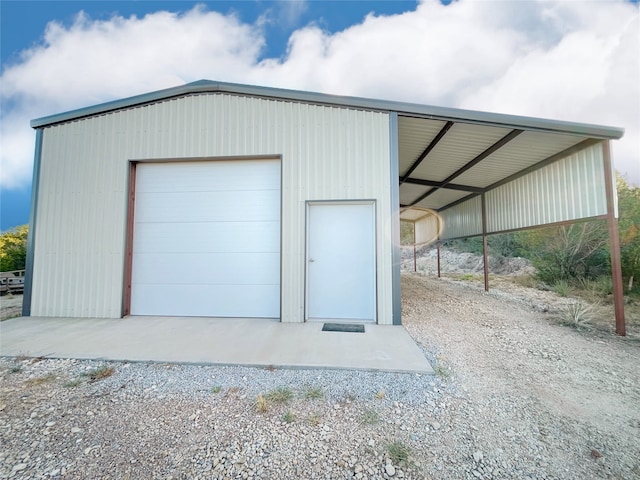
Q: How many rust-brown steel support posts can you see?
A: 4